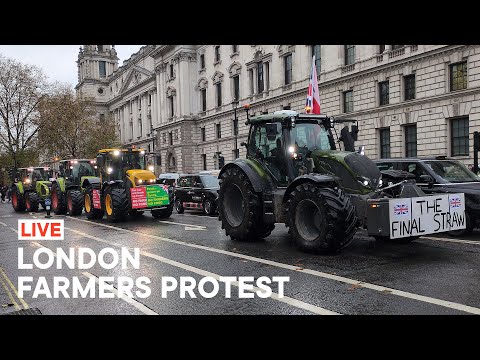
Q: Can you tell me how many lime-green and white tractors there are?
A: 2